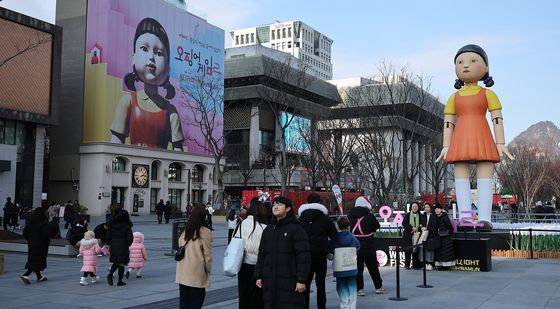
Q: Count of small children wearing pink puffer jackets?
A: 2